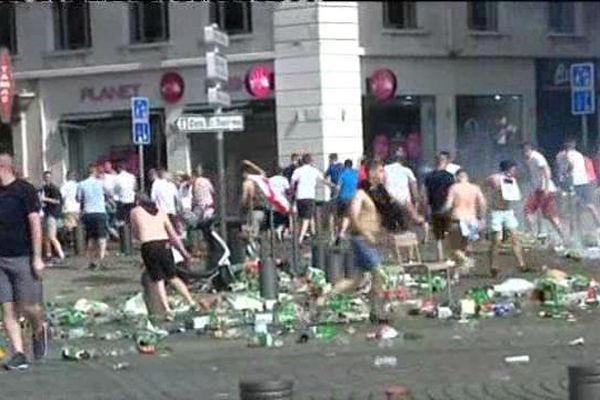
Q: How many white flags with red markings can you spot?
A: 1